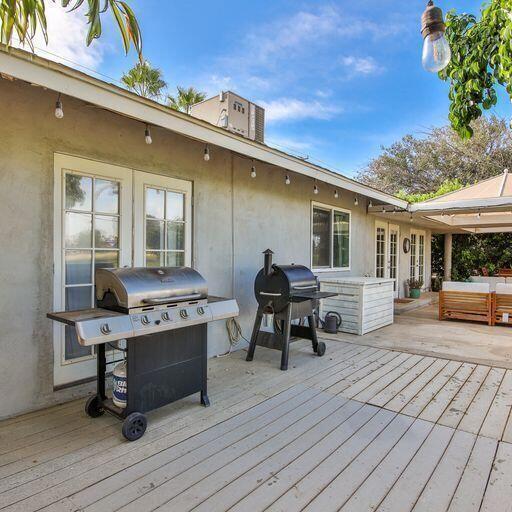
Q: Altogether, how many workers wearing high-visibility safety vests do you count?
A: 0